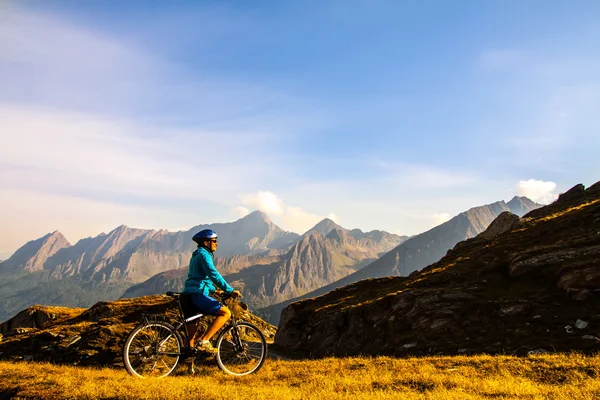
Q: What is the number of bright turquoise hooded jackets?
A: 1